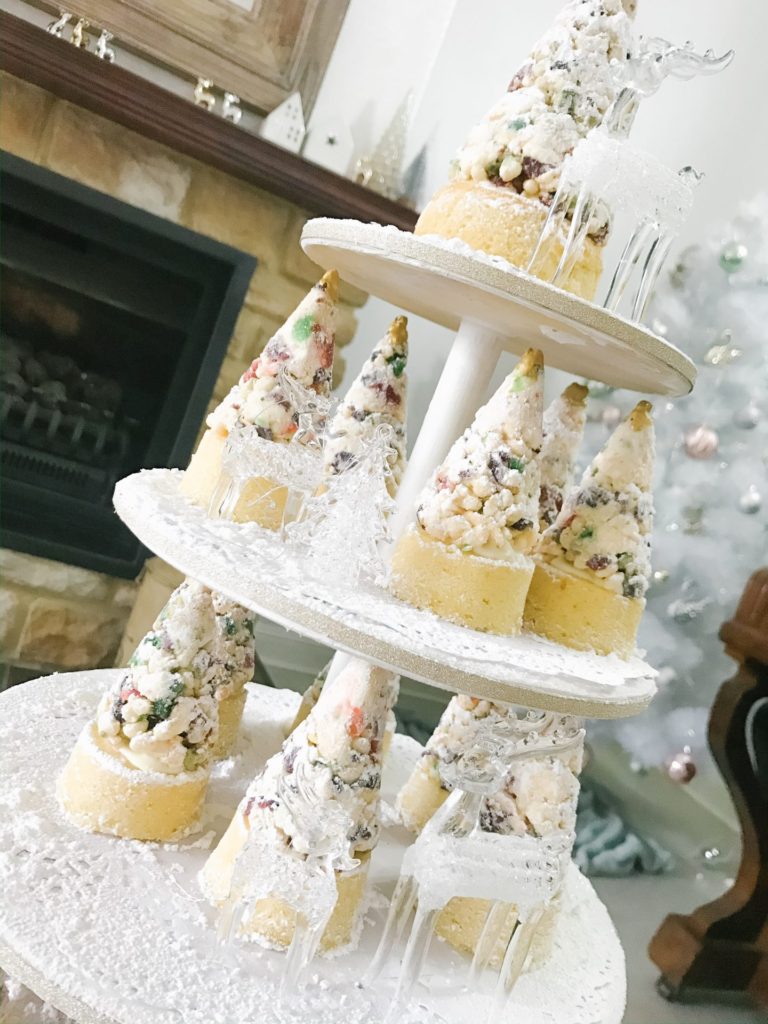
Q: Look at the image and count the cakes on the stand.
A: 12